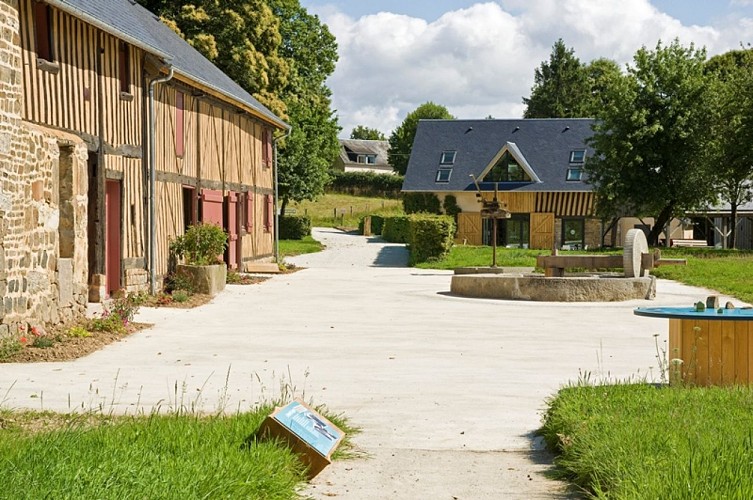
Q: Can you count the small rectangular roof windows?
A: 4